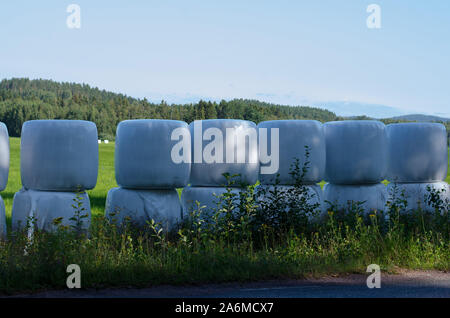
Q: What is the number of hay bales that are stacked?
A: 14